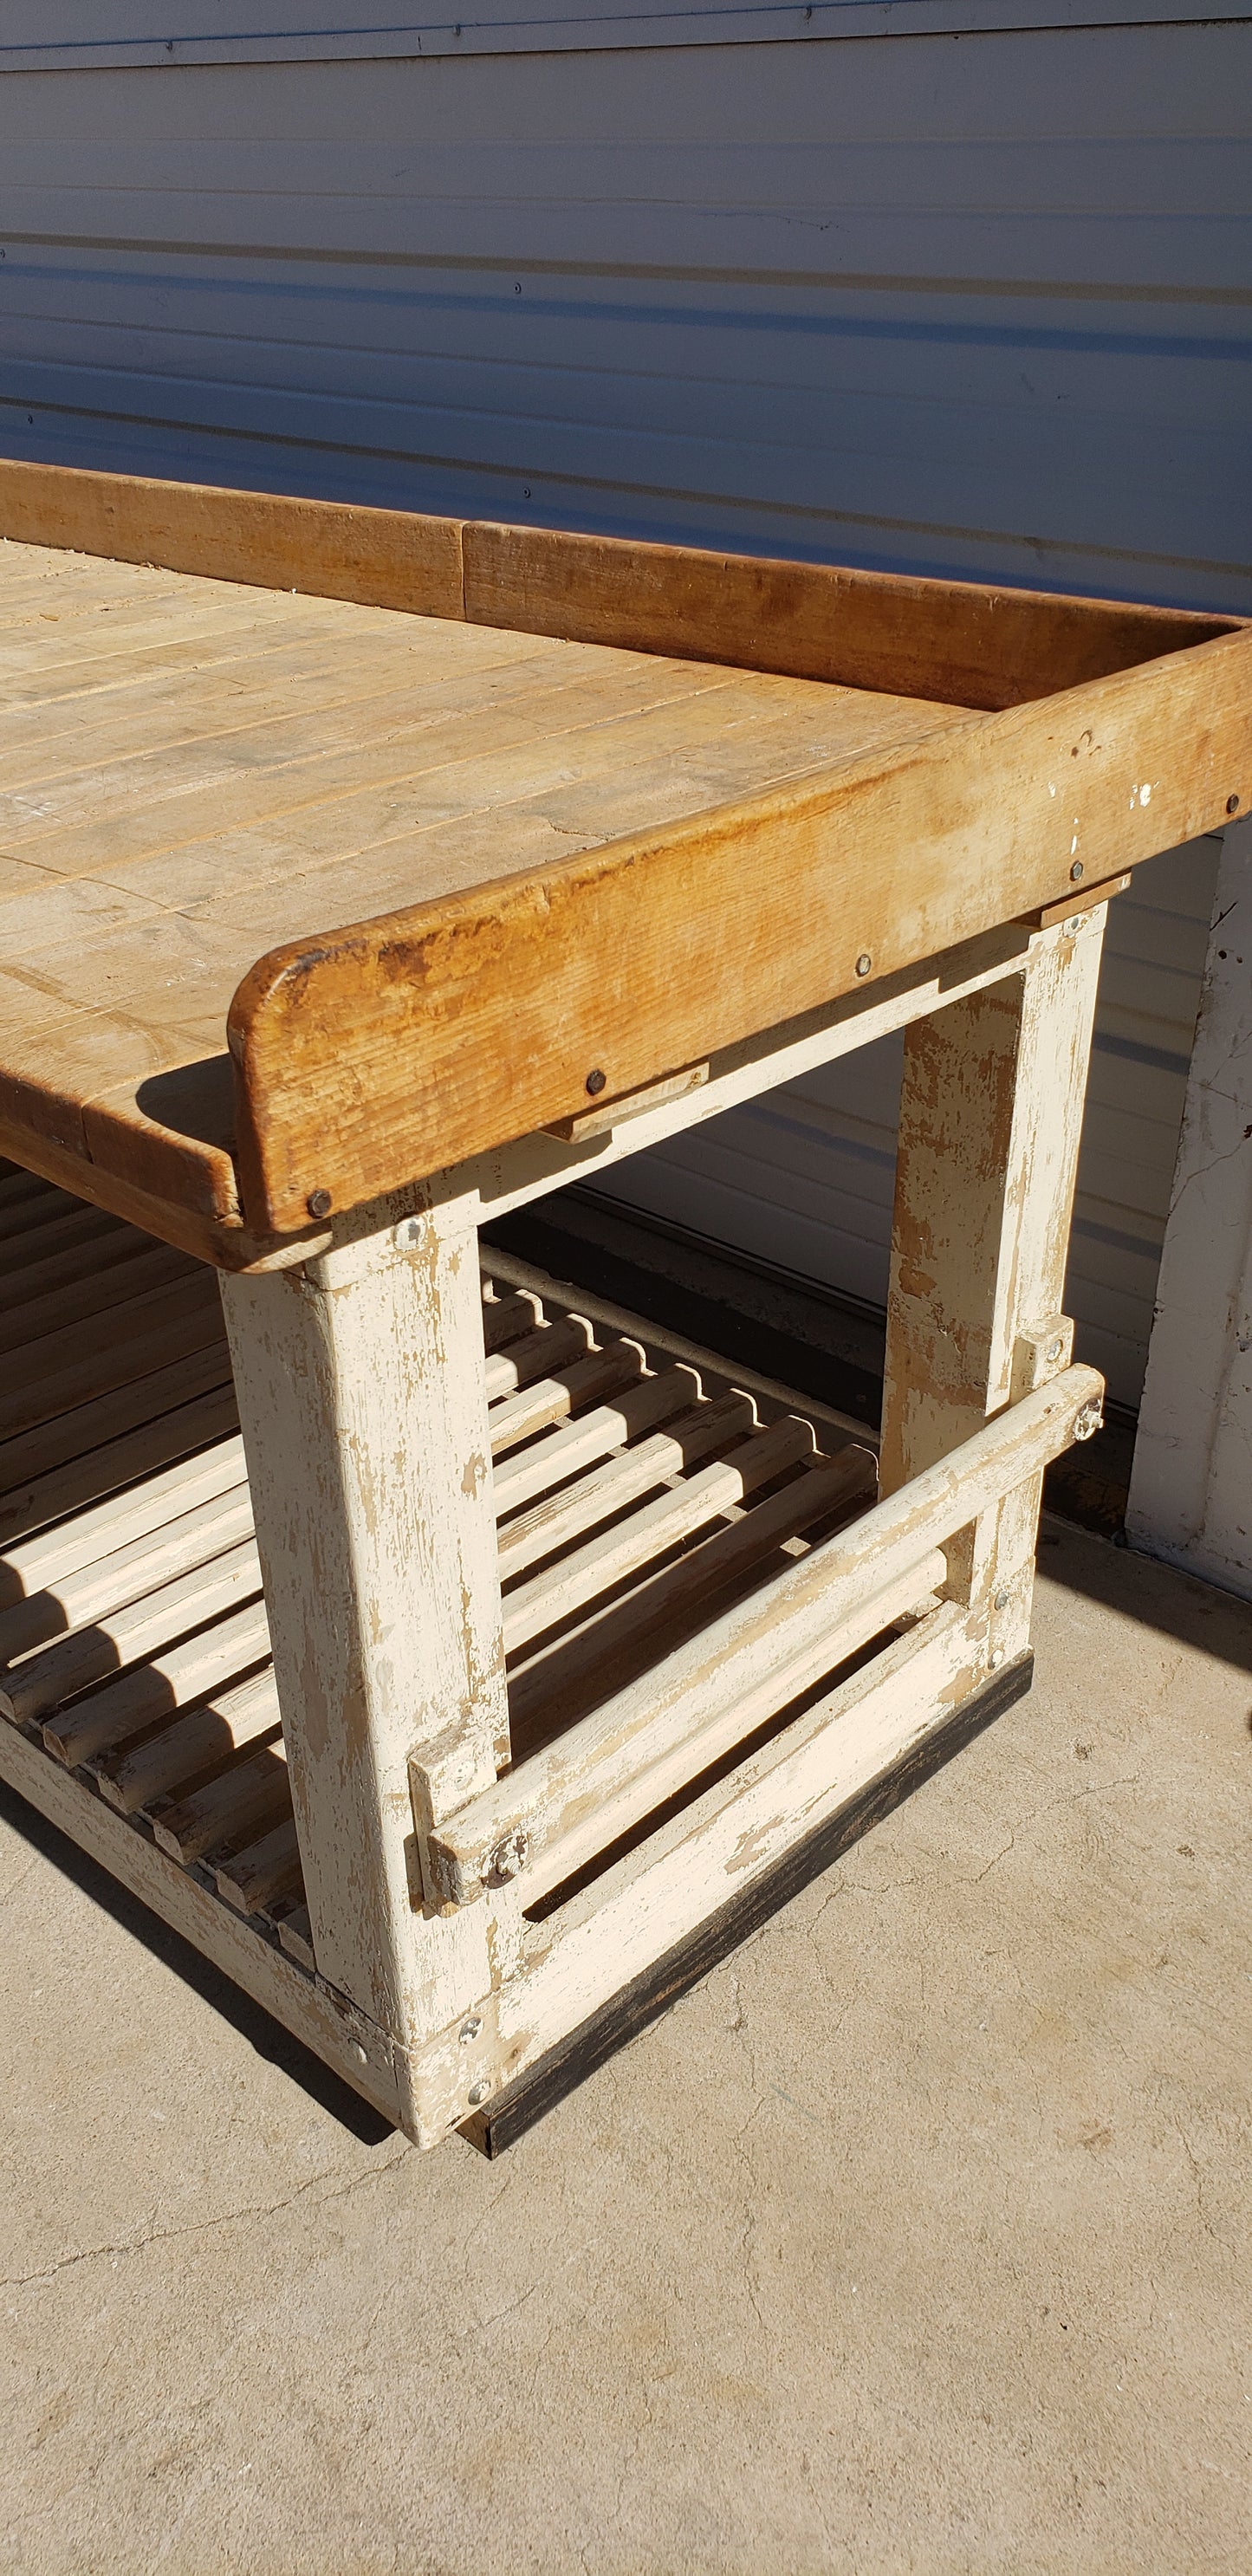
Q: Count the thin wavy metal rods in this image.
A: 0